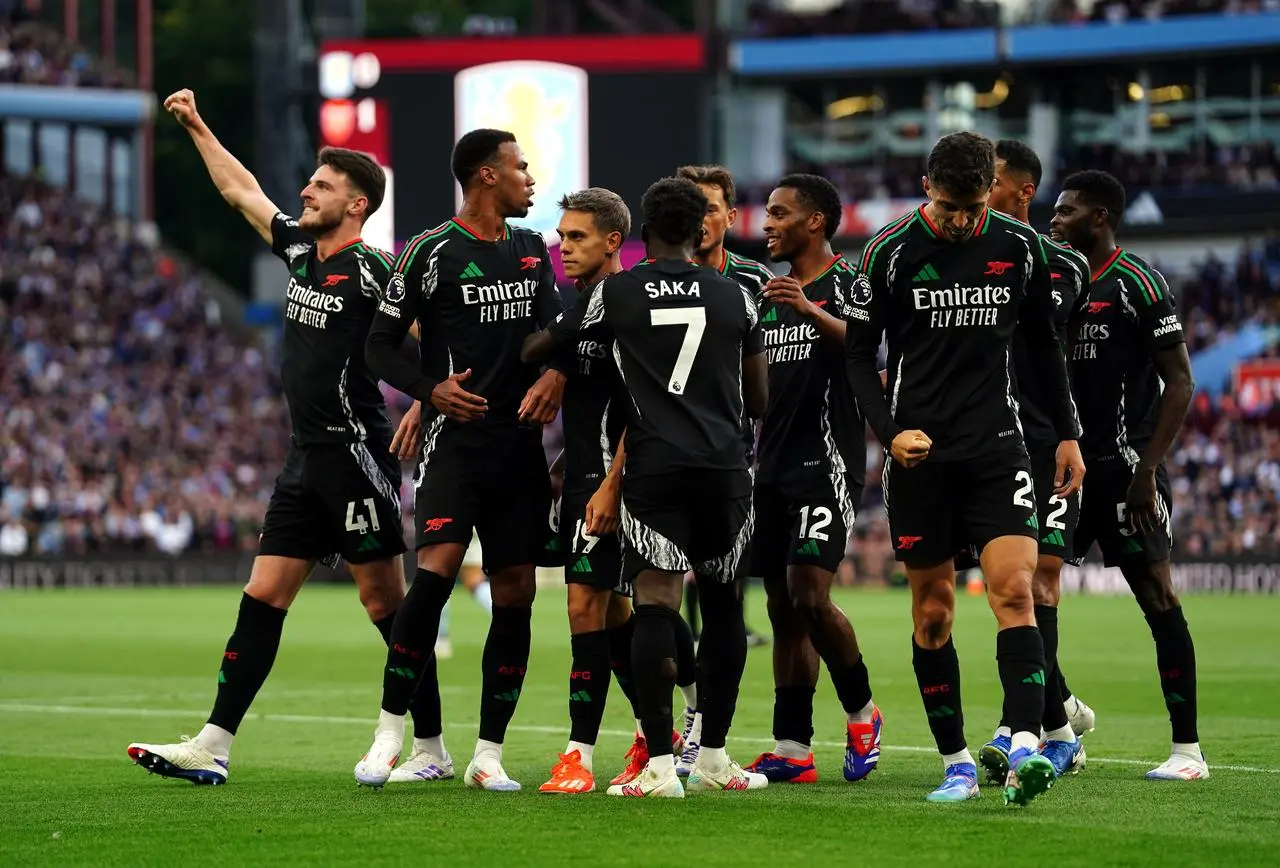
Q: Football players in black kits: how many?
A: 9